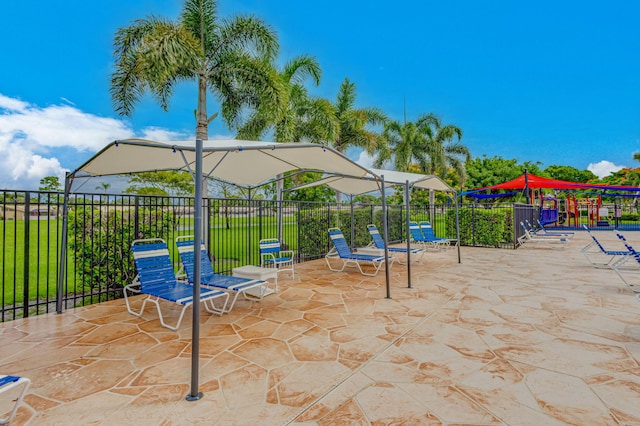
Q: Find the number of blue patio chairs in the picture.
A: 13